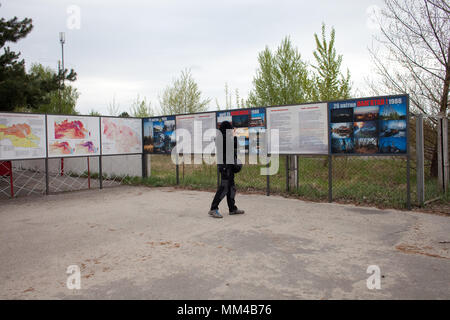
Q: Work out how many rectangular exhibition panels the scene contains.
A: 8